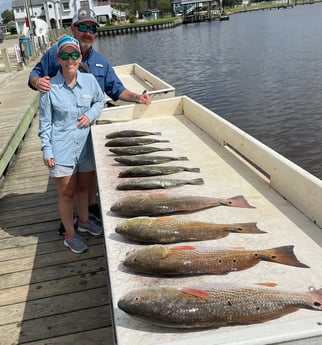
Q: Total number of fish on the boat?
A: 10